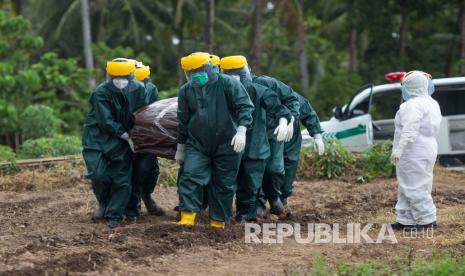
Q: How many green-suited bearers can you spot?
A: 6